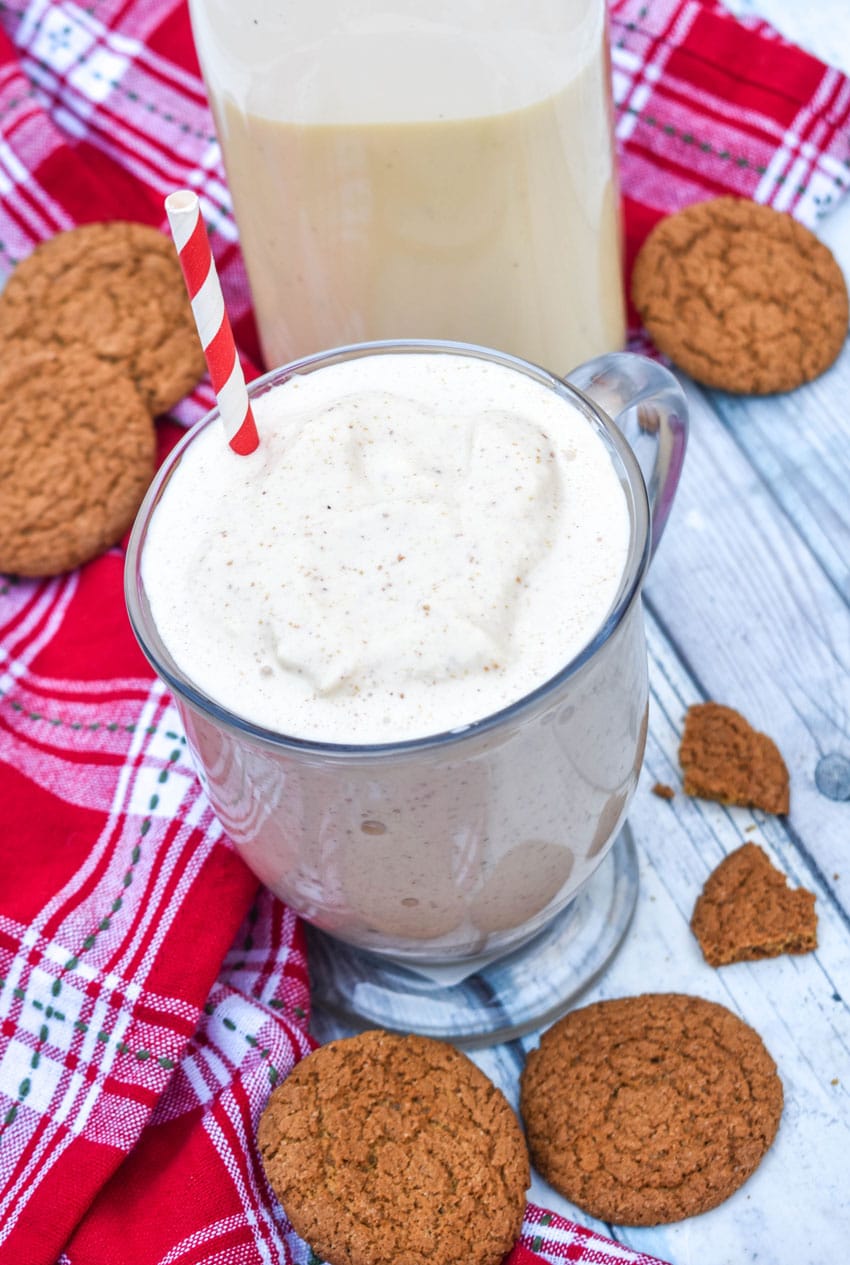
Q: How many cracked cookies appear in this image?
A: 2